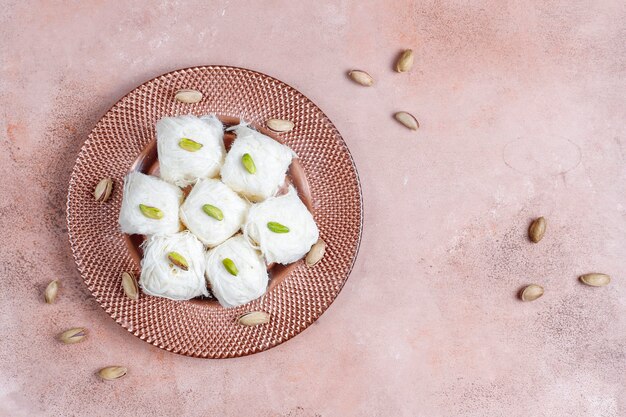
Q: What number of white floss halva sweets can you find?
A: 7